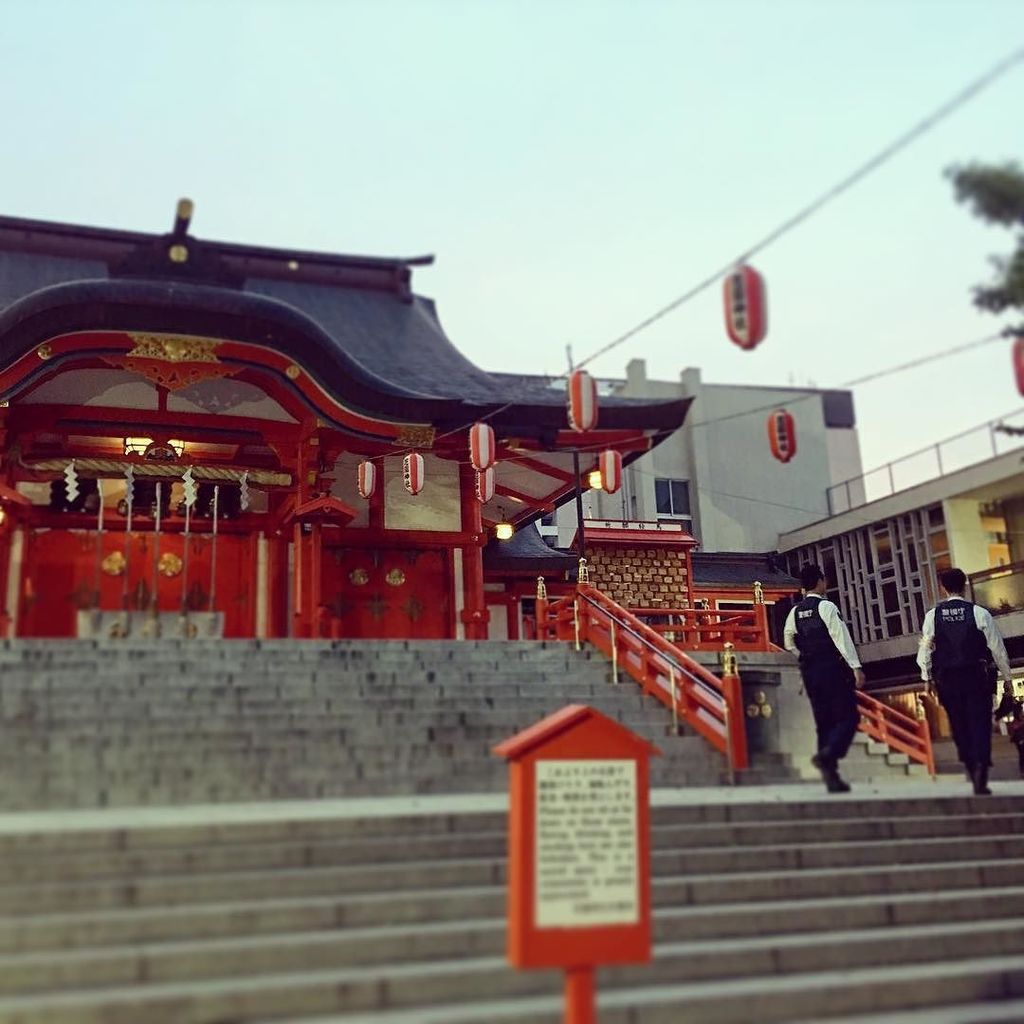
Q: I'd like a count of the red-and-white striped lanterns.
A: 9